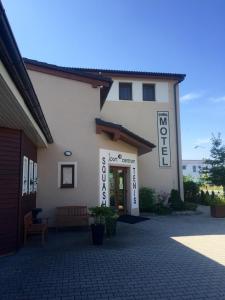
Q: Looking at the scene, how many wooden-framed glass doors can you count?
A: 1